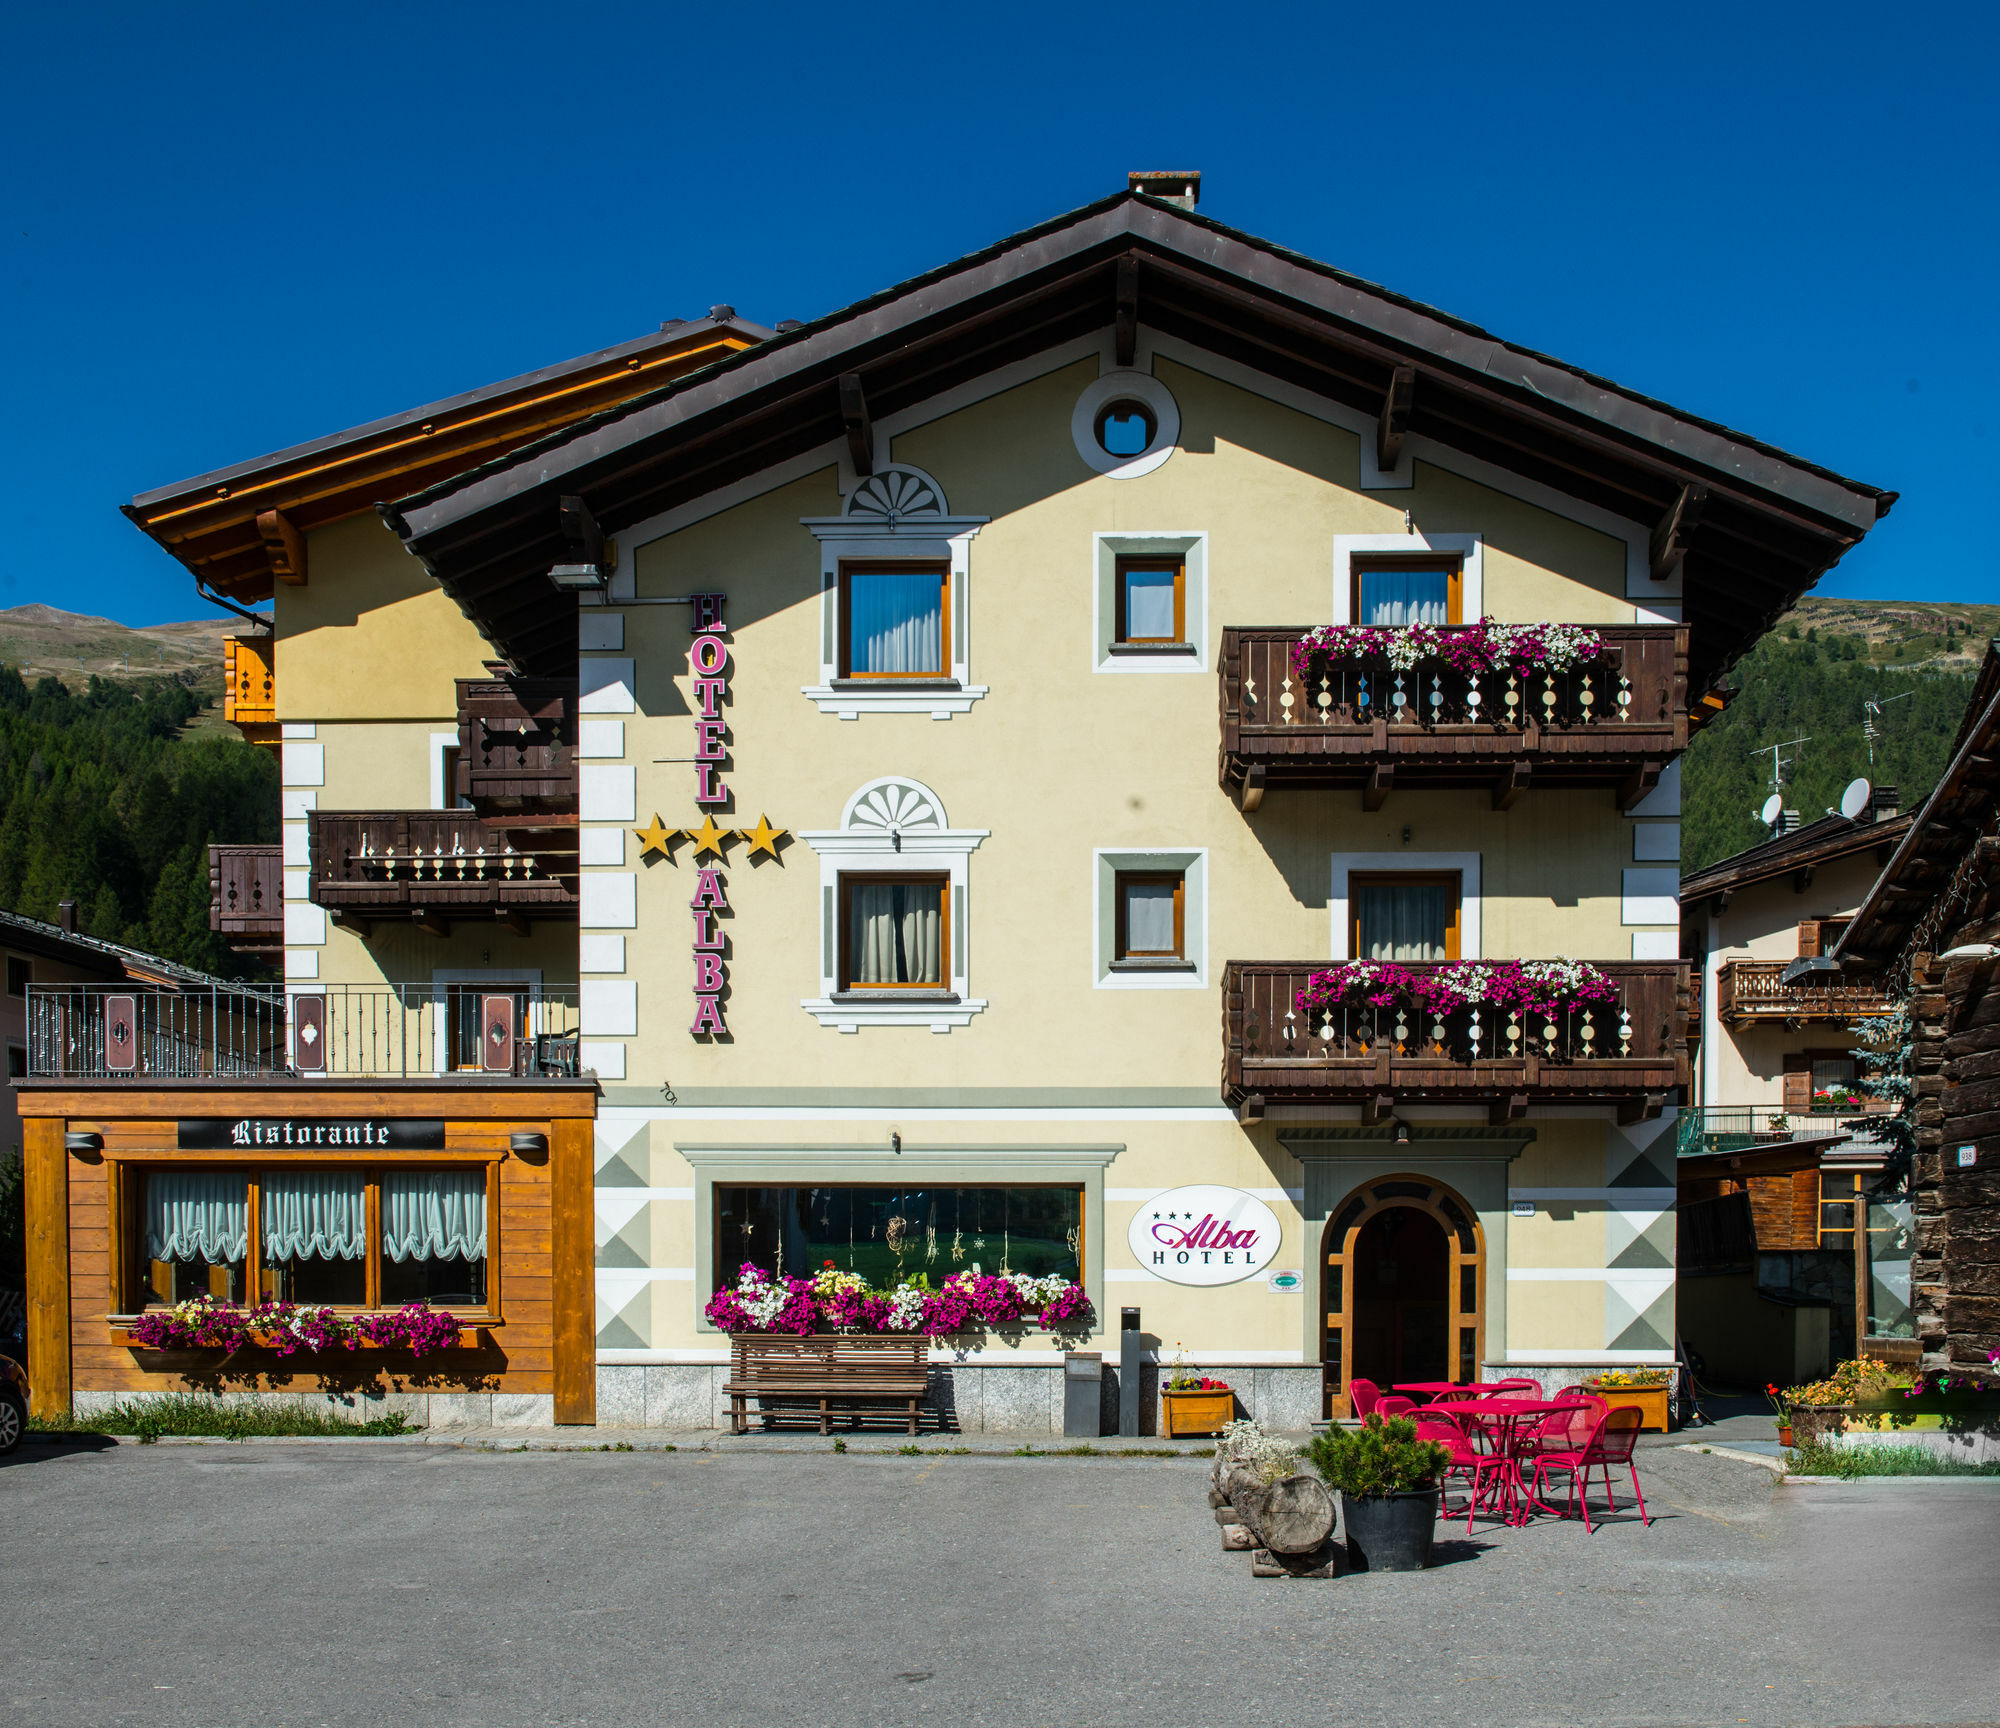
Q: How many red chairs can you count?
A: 7